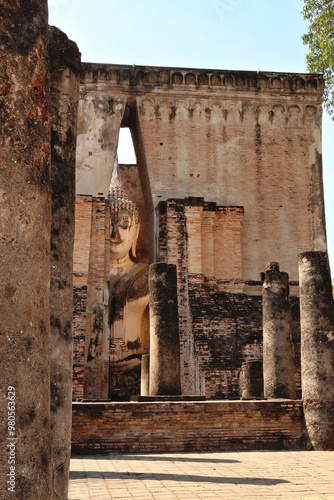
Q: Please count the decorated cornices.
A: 1